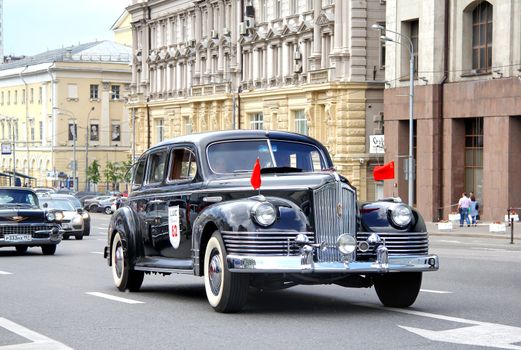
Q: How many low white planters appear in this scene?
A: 4